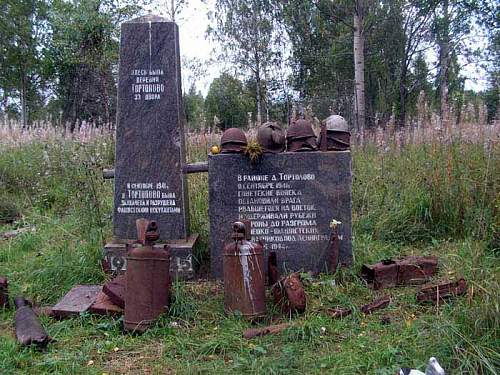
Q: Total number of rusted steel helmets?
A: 4